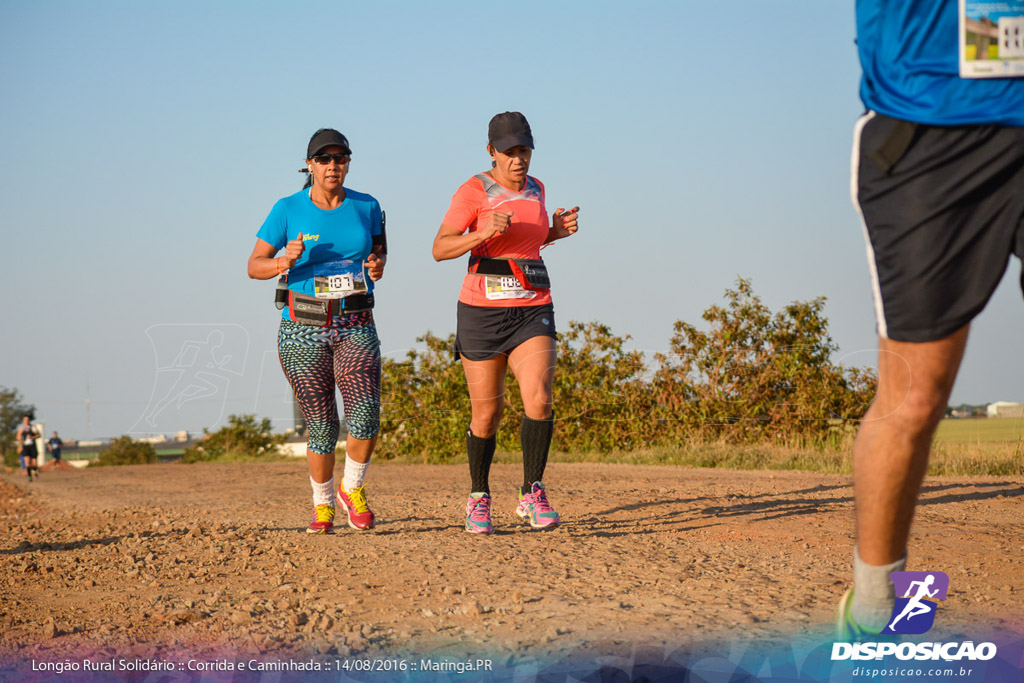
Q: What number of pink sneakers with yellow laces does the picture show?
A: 2